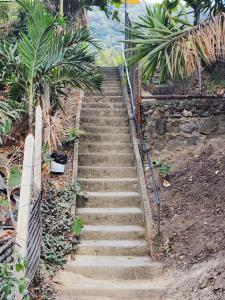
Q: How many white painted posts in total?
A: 2